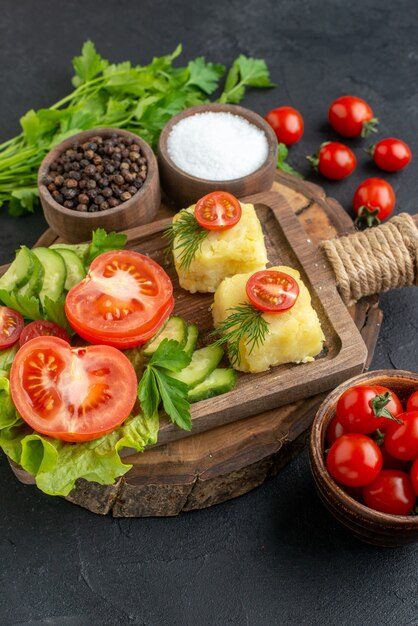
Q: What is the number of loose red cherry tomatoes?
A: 5